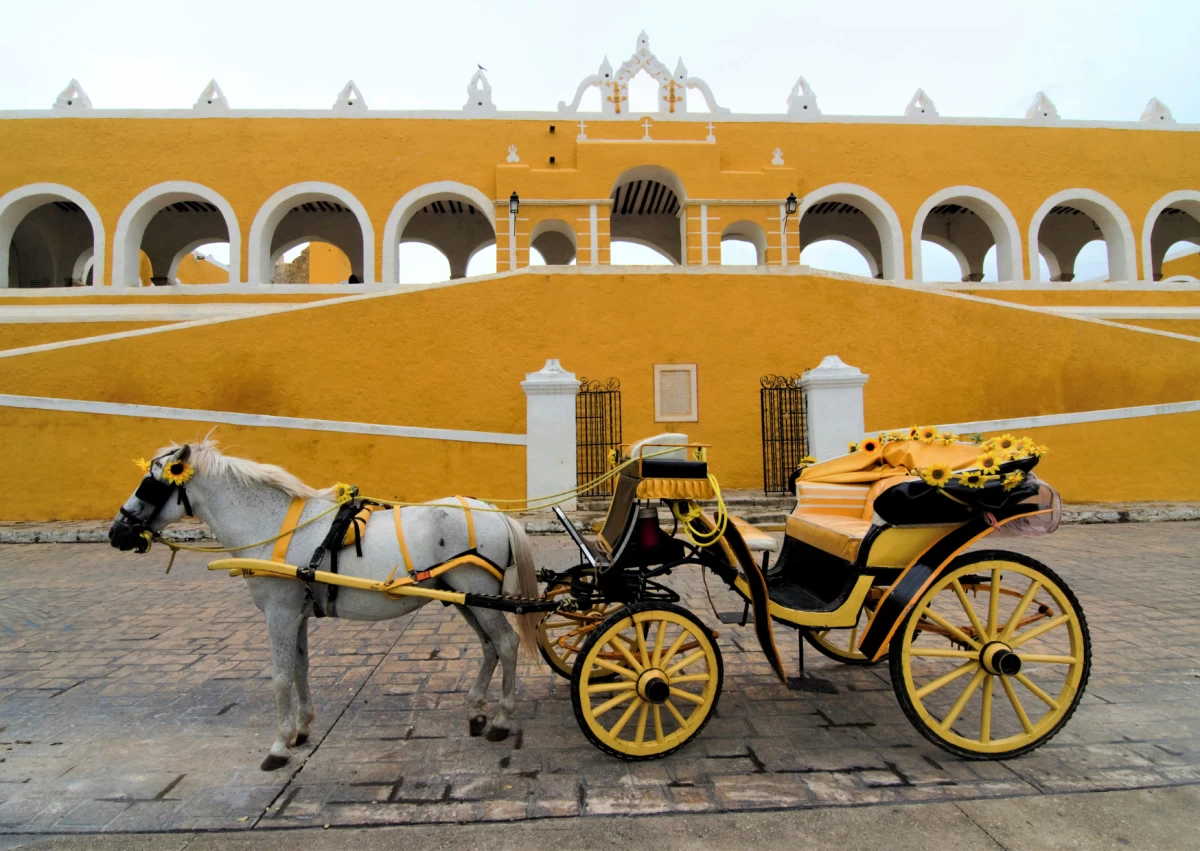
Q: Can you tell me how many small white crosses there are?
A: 3